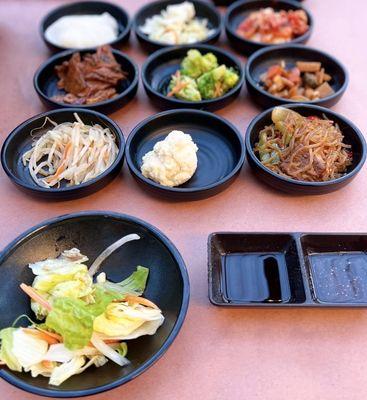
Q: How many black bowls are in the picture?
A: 10